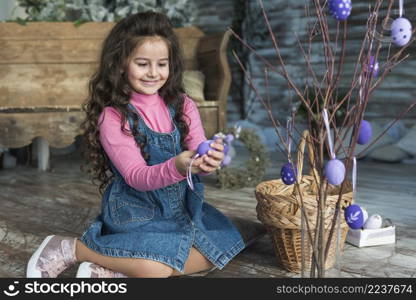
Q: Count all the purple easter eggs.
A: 8